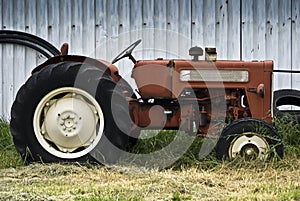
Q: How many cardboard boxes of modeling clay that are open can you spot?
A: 0